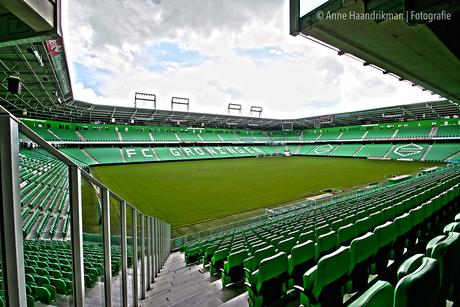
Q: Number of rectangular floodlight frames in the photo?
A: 4